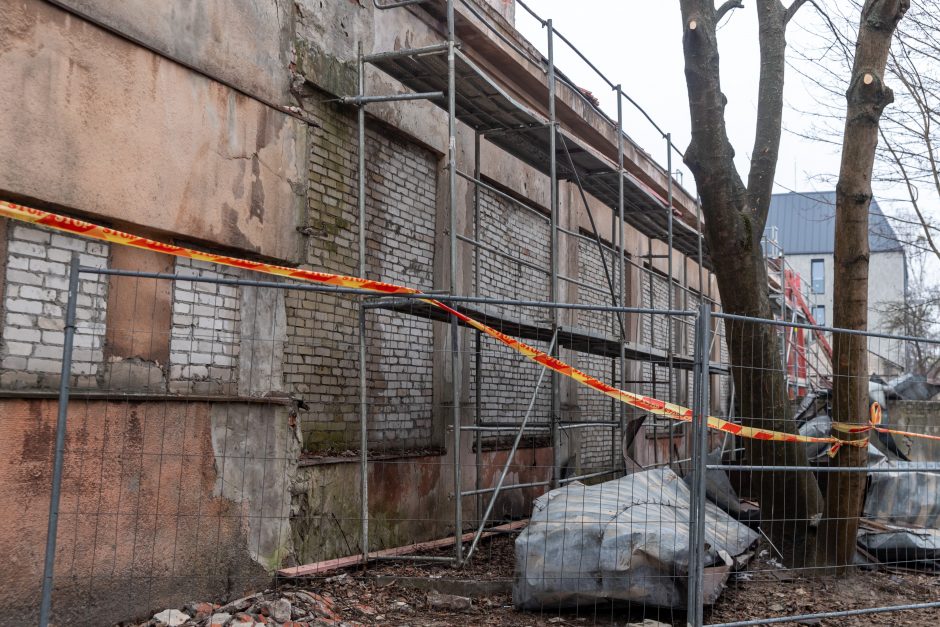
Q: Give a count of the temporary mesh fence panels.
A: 2